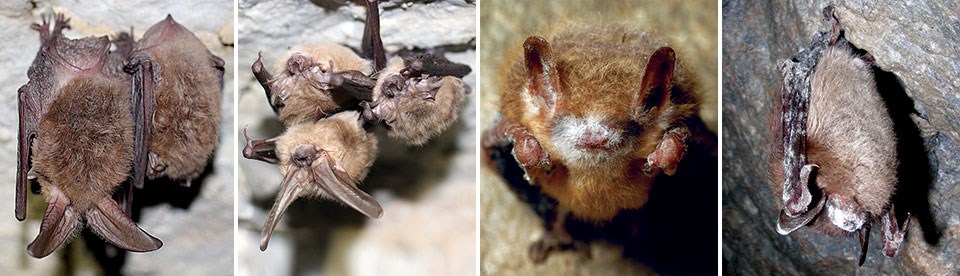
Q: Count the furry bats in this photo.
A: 7